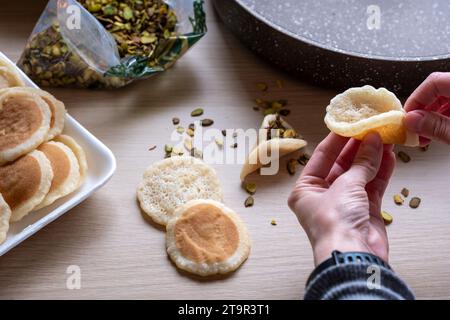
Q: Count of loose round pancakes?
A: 2